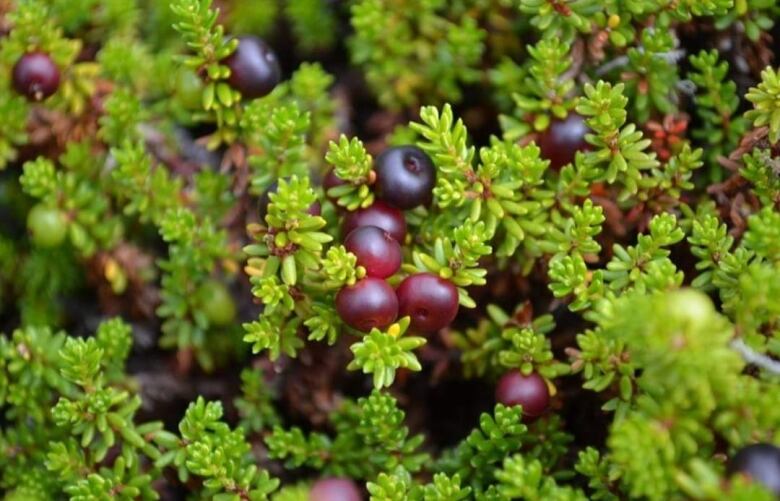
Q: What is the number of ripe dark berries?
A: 13